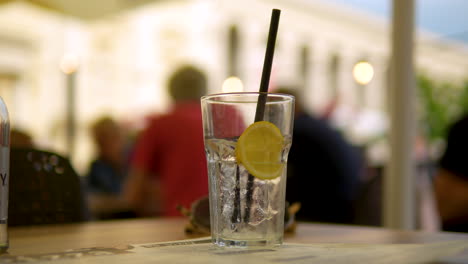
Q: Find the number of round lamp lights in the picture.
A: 3